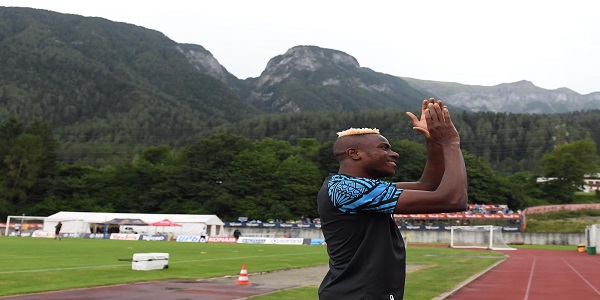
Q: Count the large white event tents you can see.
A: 1